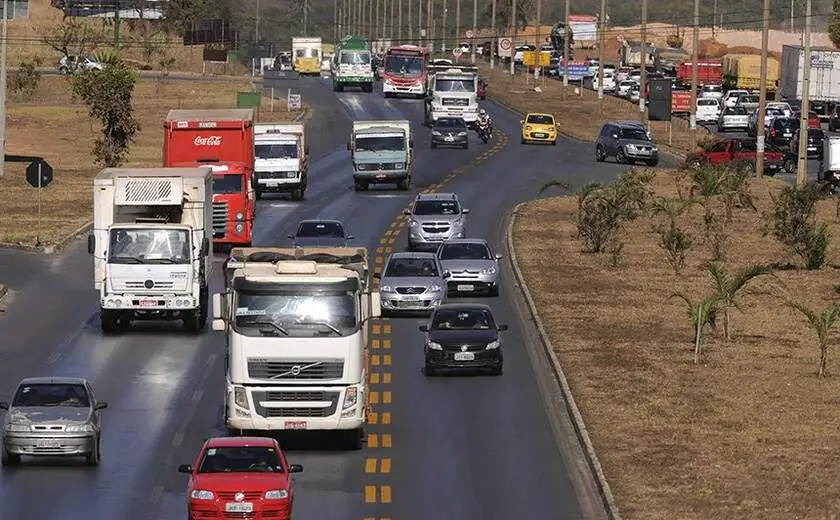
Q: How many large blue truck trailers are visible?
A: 0